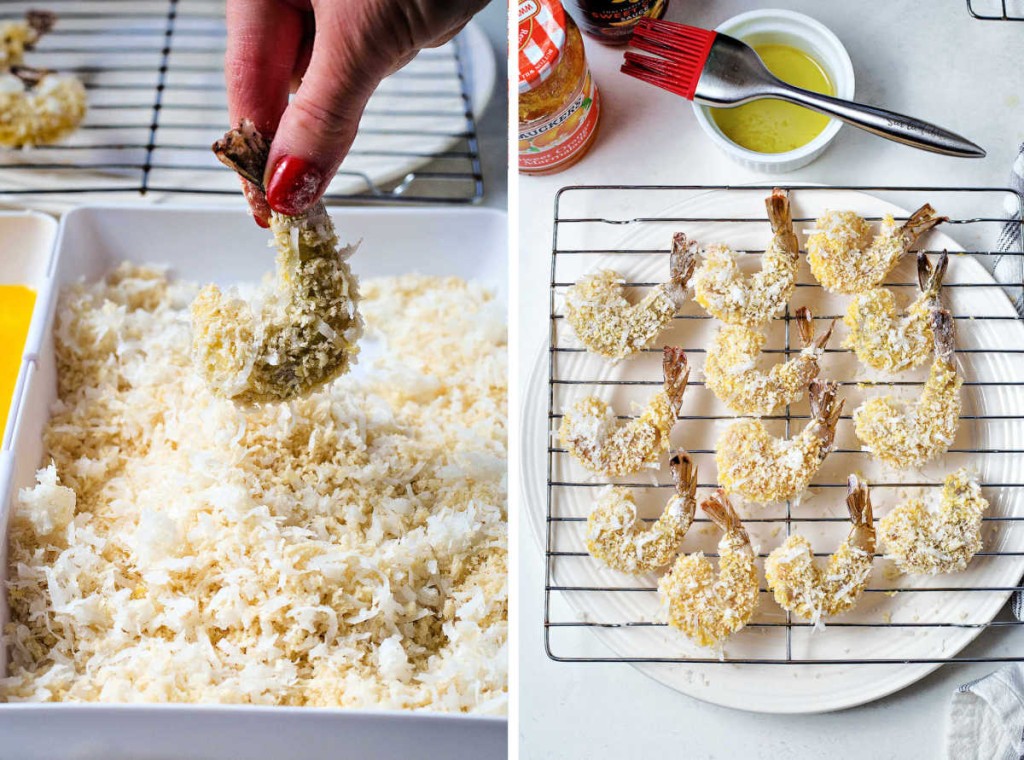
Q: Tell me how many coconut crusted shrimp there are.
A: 15